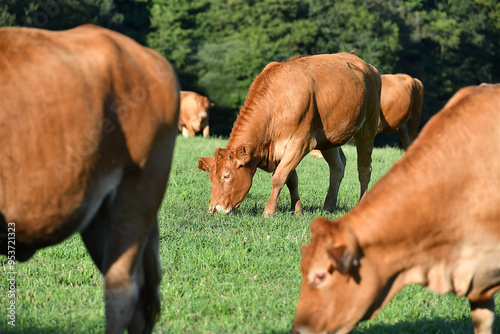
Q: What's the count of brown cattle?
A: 5